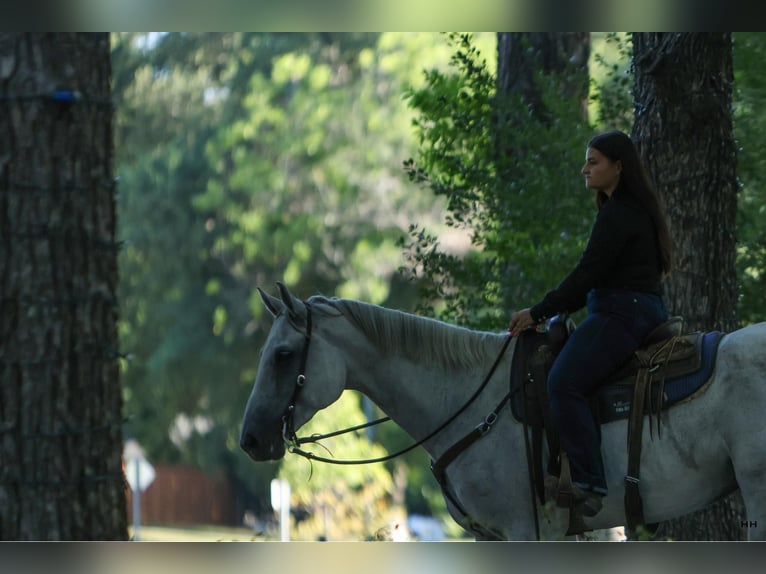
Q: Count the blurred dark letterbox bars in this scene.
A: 2